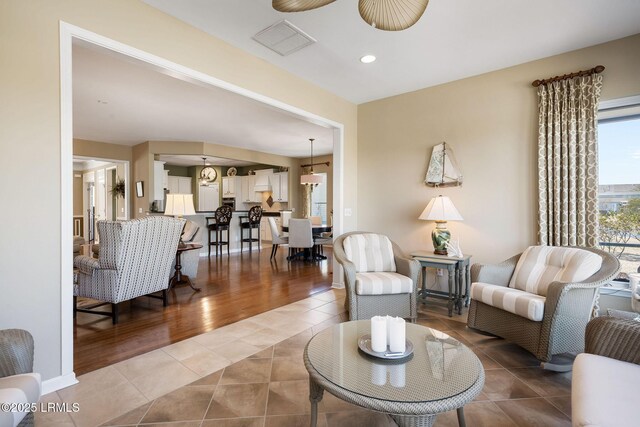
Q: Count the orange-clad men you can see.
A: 0